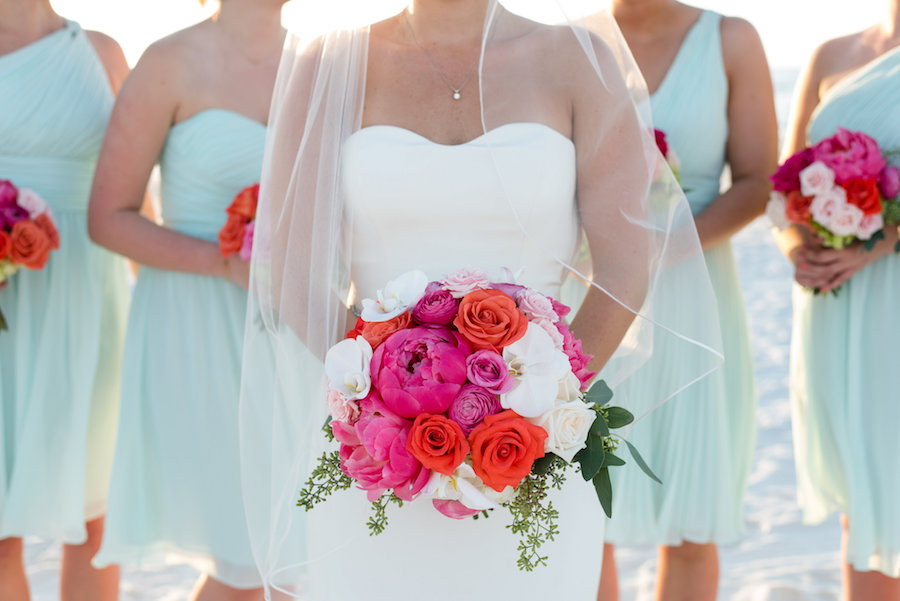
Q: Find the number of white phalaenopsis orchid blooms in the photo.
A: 4